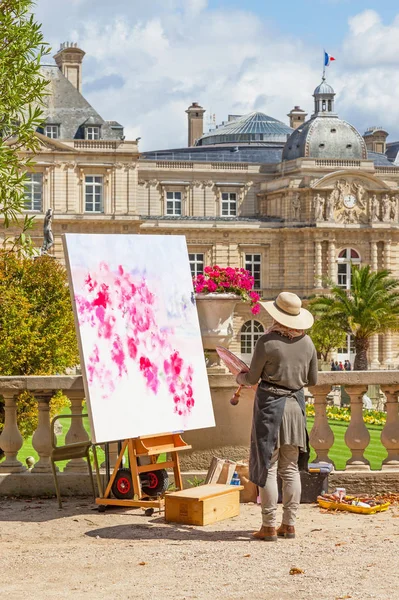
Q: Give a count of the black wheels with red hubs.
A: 2